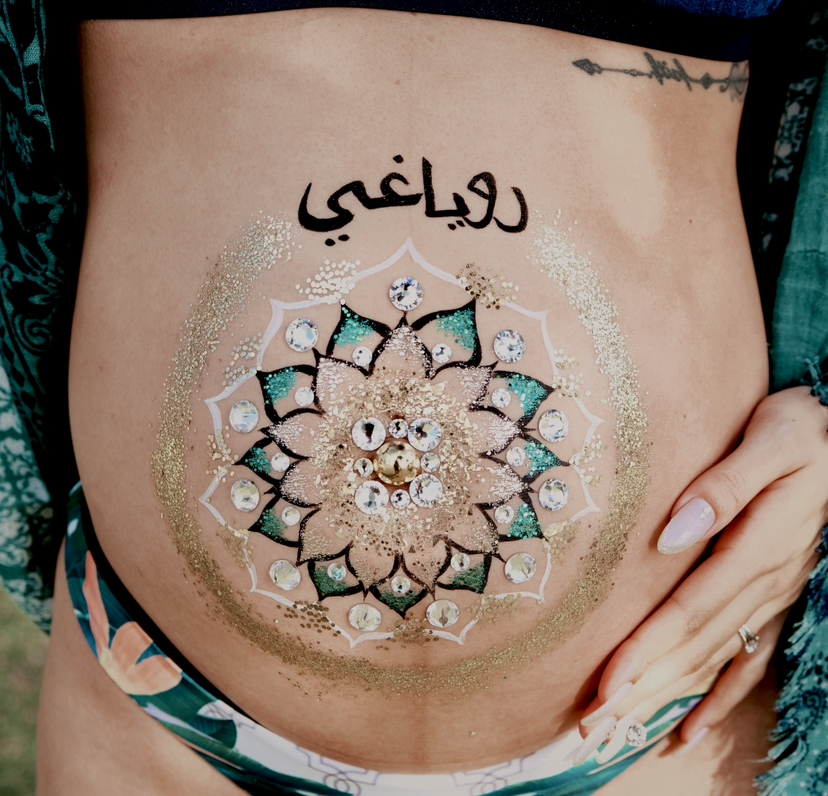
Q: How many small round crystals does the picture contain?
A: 15